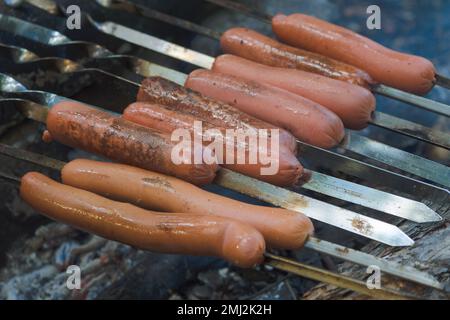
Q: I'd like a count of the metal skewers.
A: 9